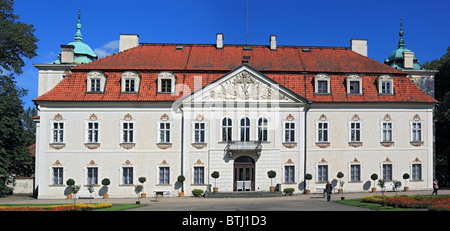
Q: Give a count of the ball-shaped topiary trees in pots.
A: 10